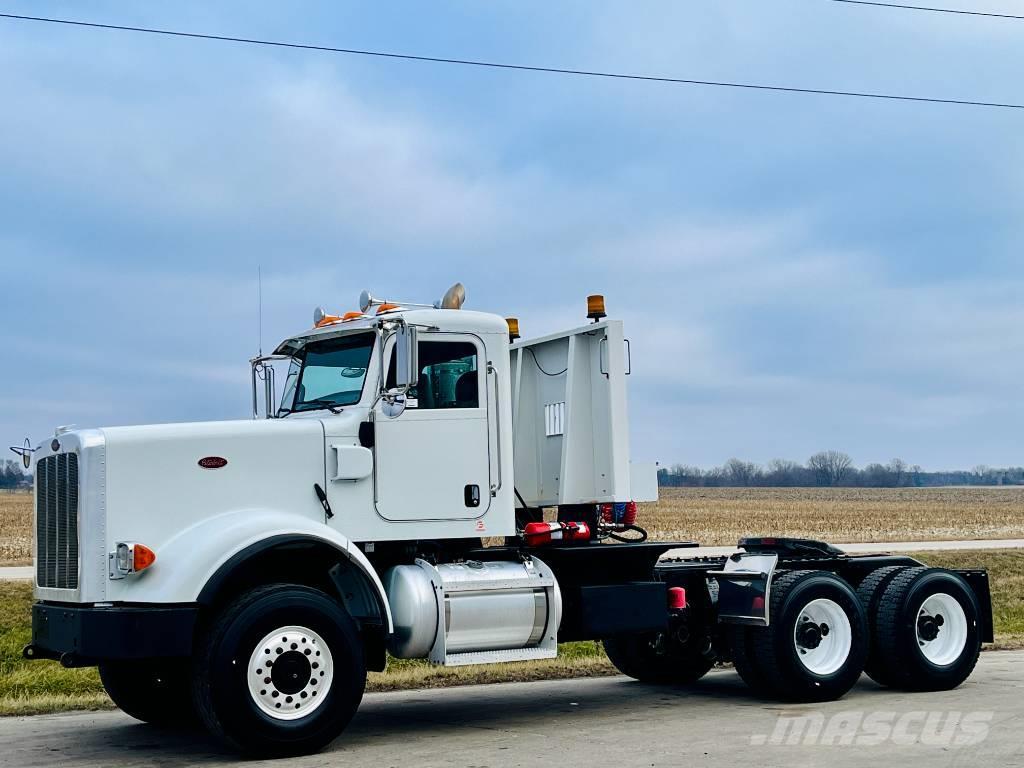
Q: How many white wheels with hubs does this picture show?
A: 3